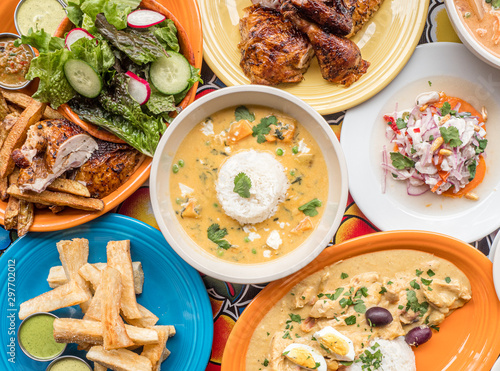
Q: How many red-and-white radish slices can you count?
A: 3